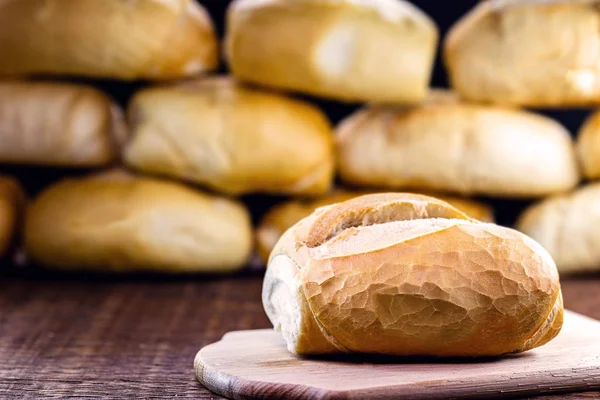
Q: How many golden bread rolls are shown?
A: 12